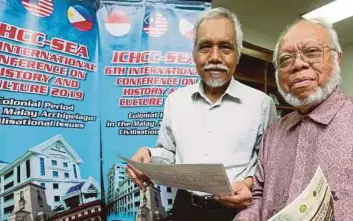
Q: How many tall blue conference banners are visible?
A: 2